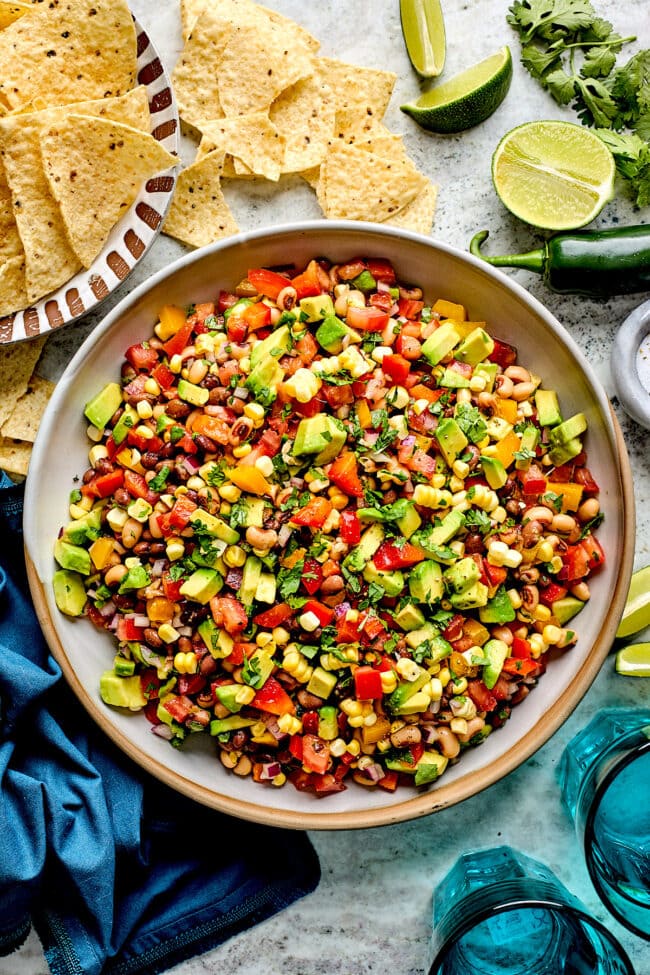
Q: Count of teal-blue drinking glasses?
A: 2